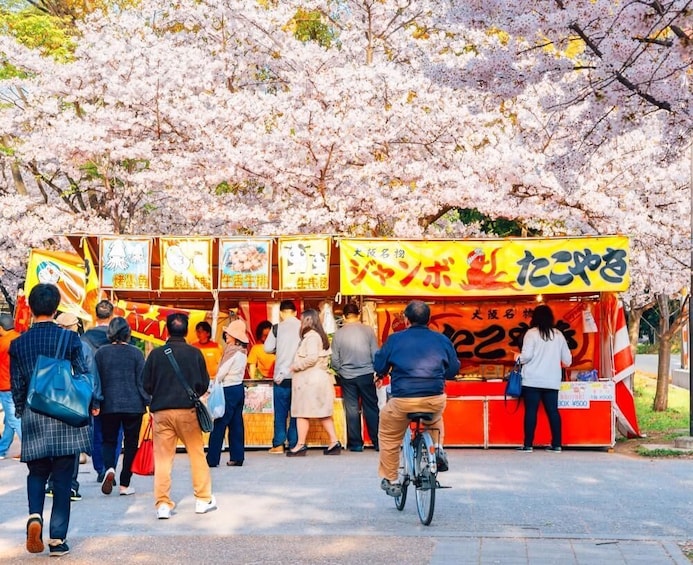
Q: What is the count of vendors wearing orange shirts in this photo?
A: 2